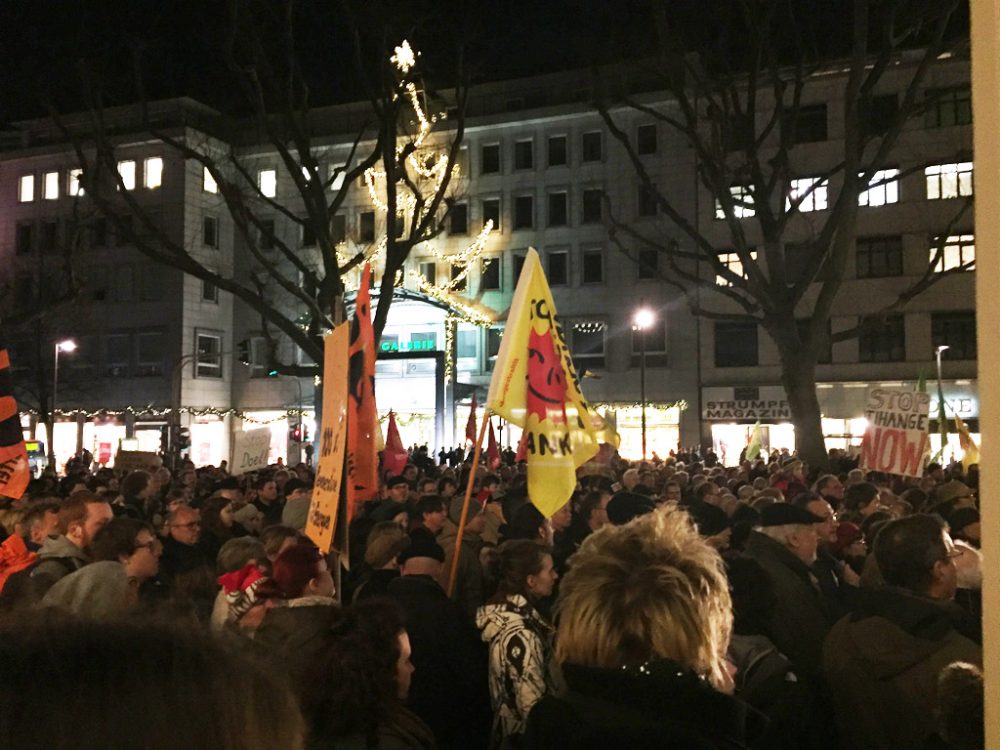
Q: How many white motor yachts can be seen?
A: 0